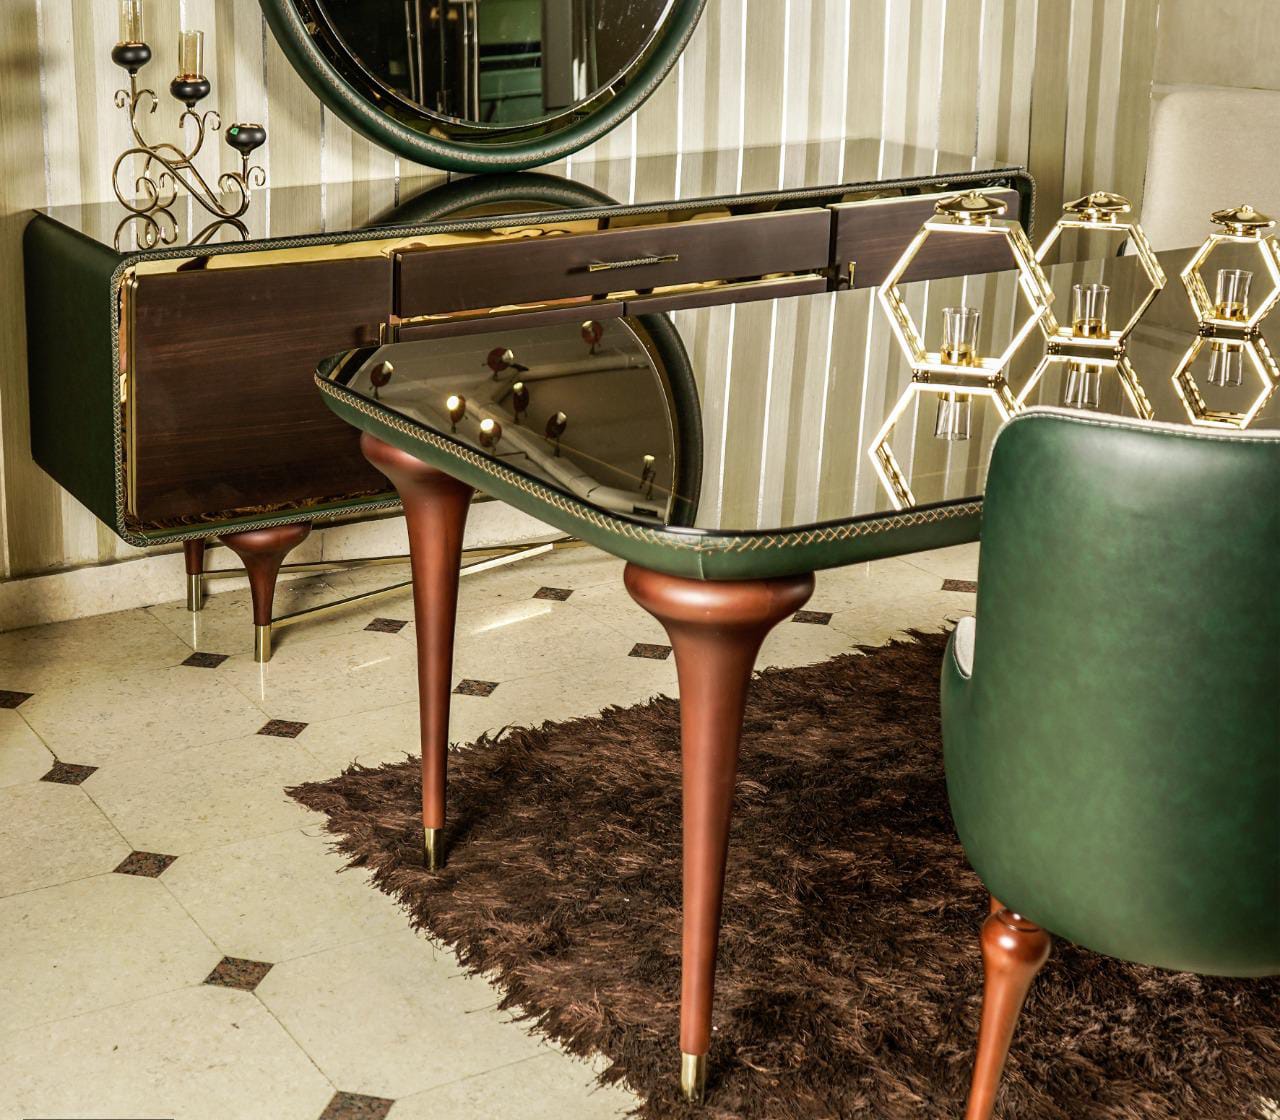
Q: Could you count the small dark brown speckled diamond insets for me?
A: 13